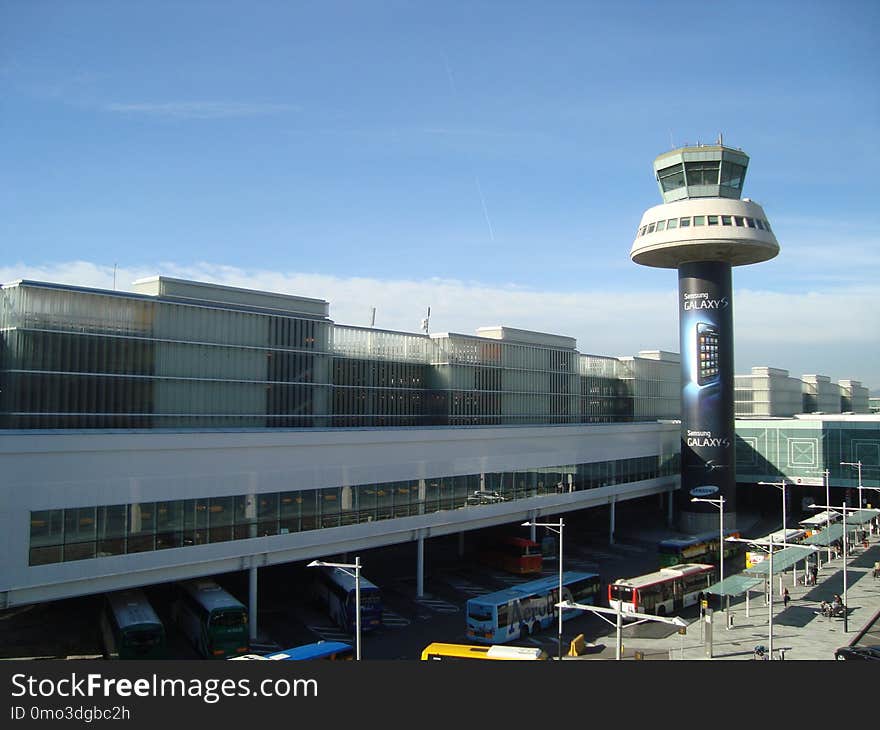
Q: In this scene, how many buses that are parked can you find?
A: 11